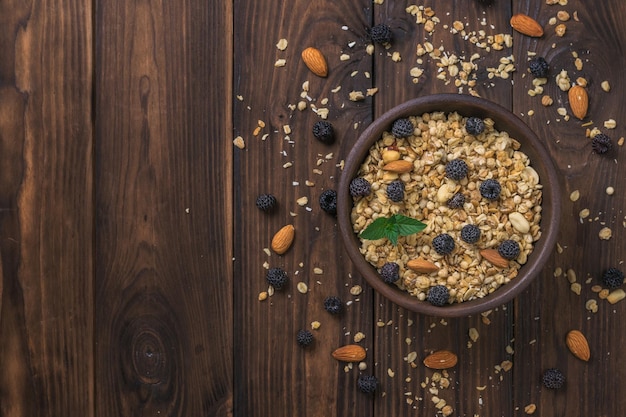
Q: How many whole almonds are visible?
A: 10